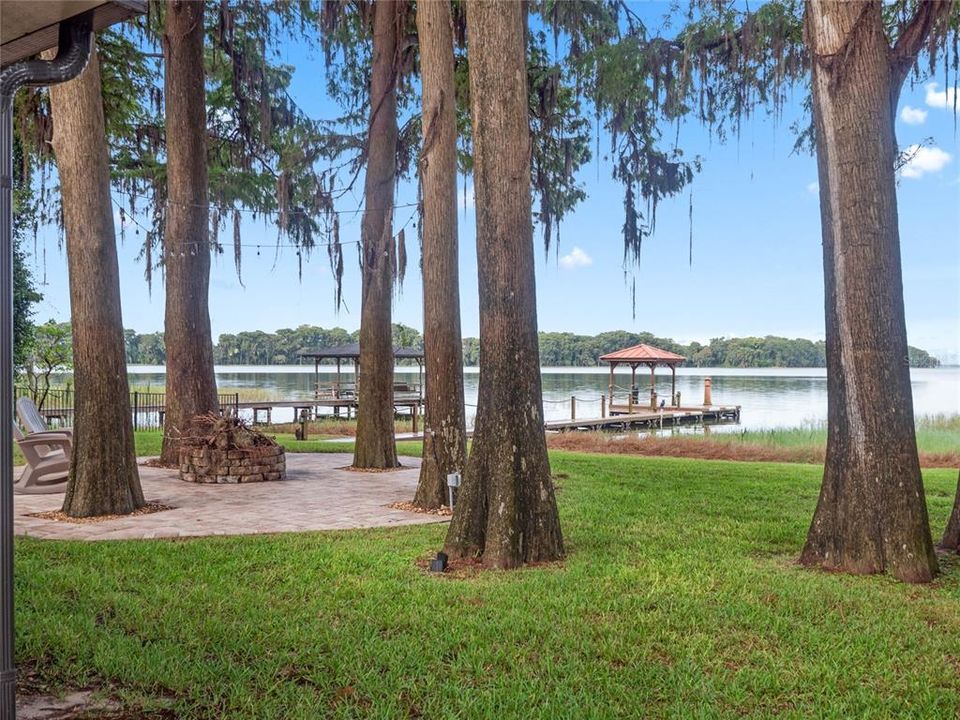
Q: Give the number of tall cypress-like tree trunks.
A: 6